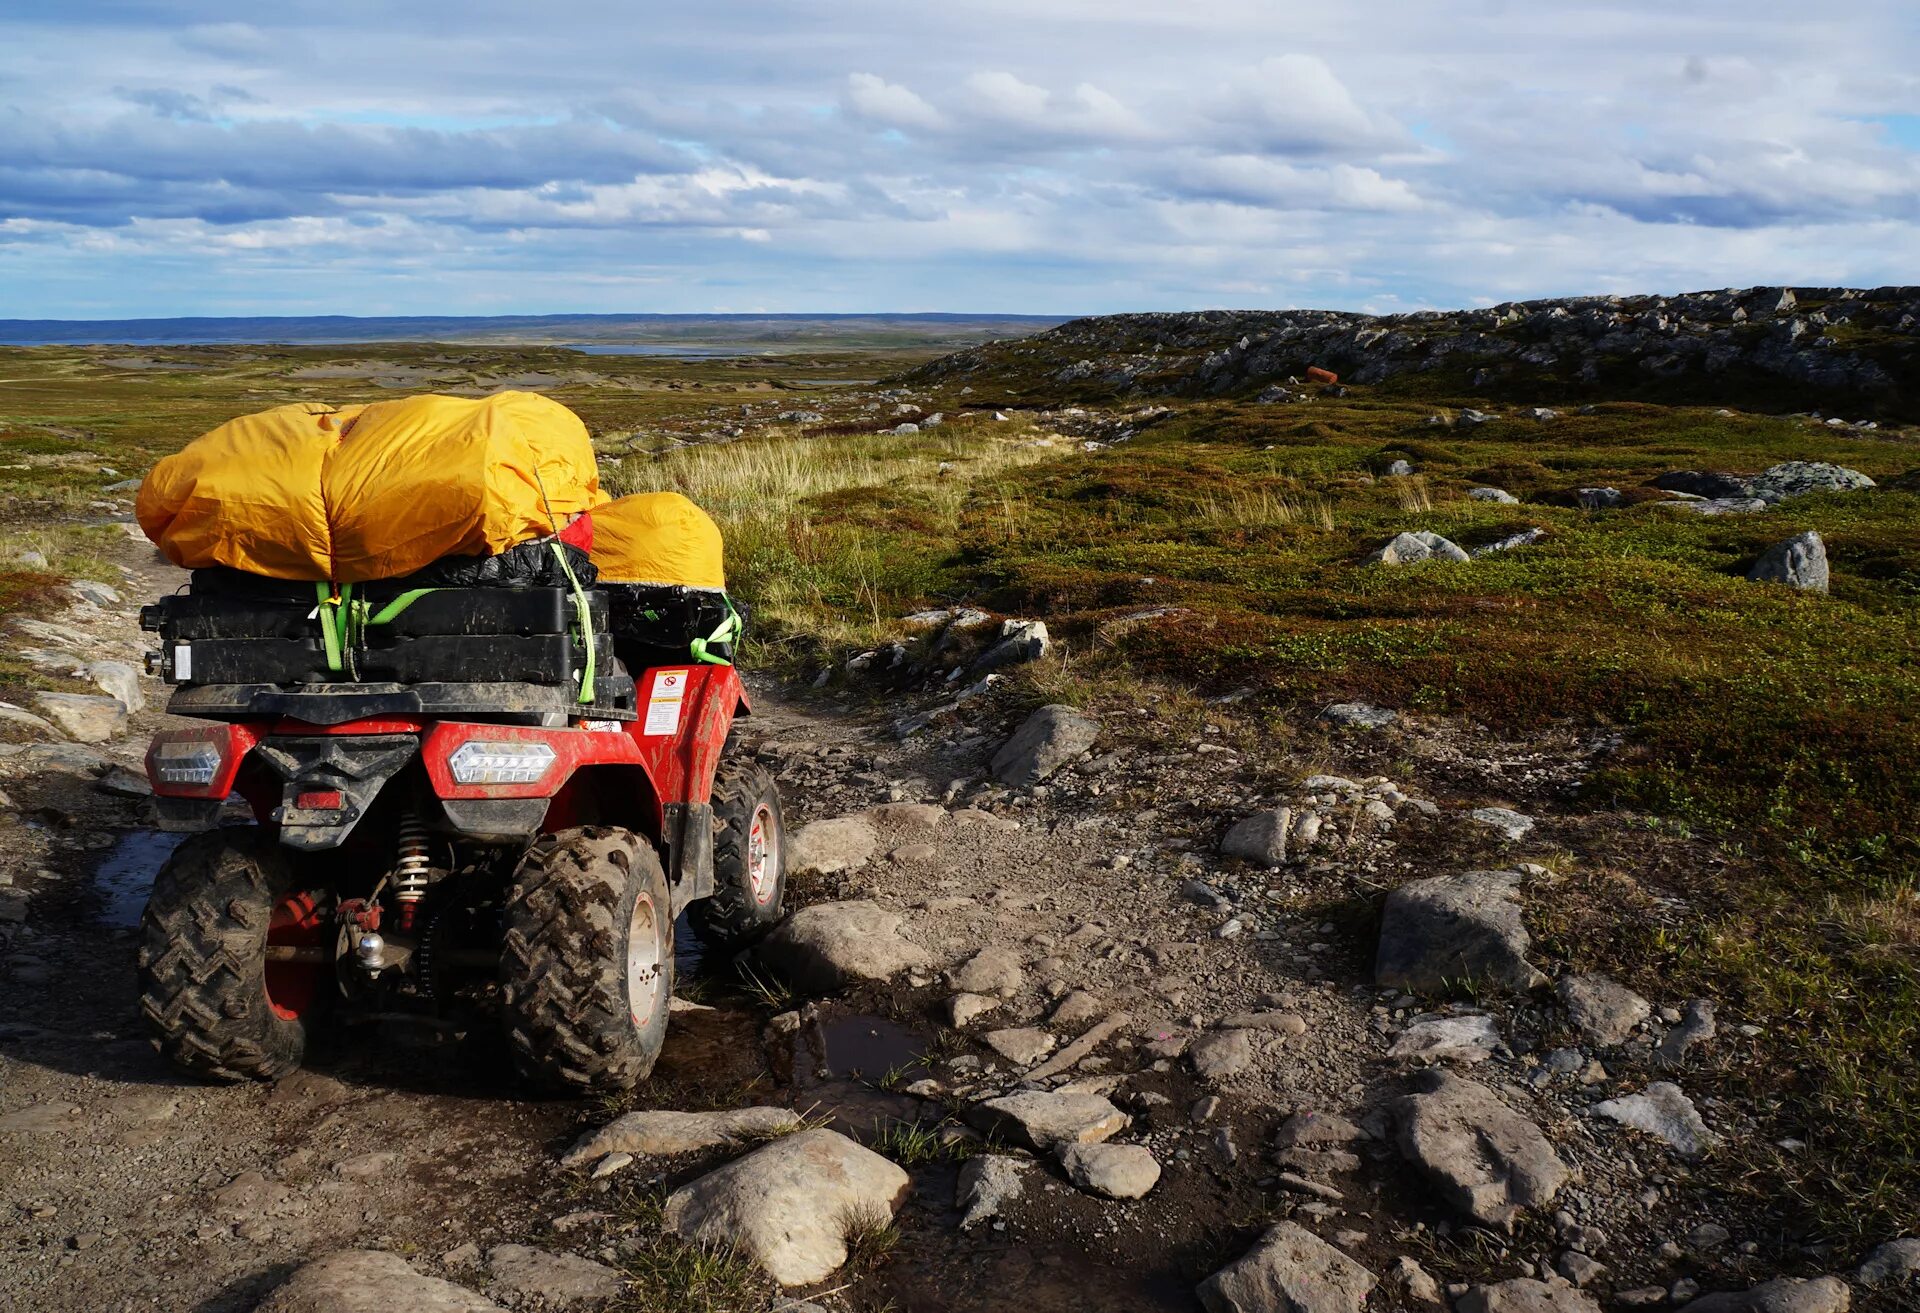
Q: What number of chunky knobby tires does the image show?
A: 3